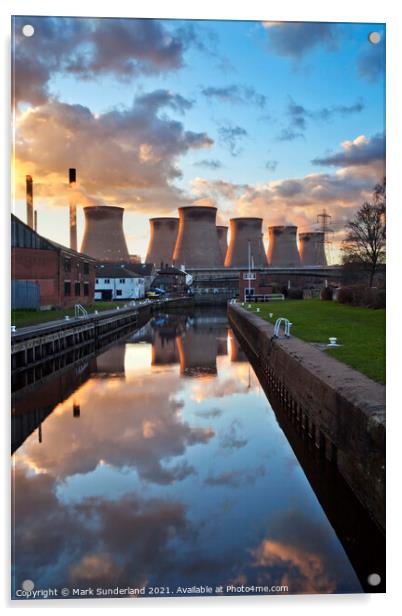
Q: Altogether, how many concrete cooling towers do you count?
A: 7